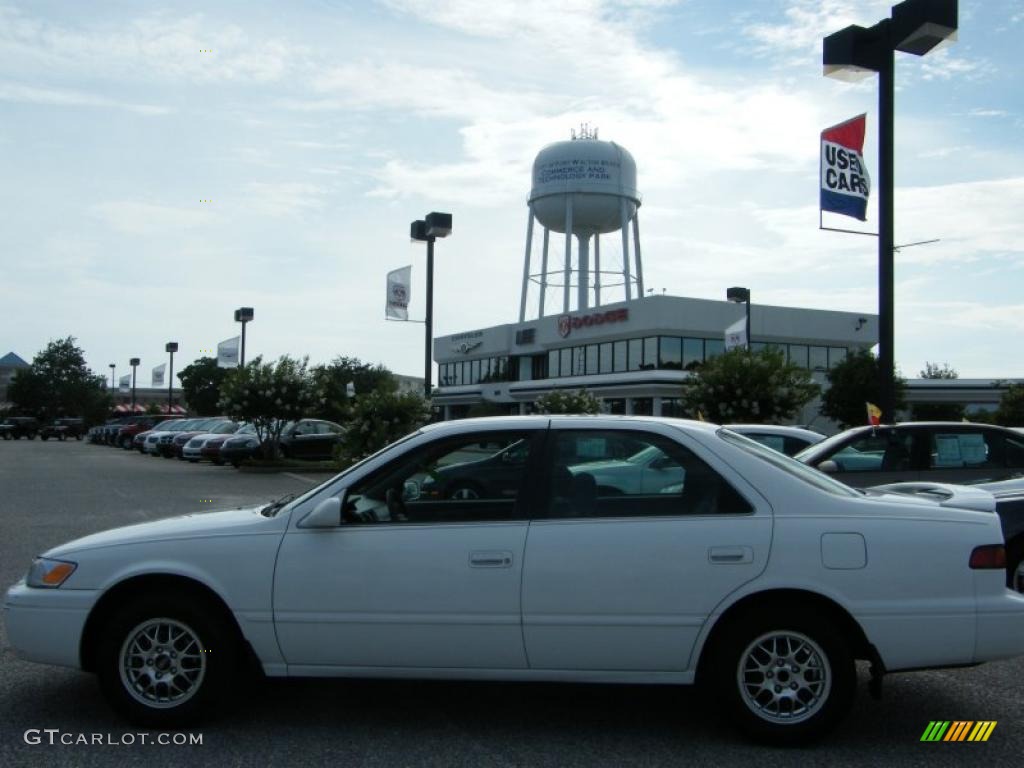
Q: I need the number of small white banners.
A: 5